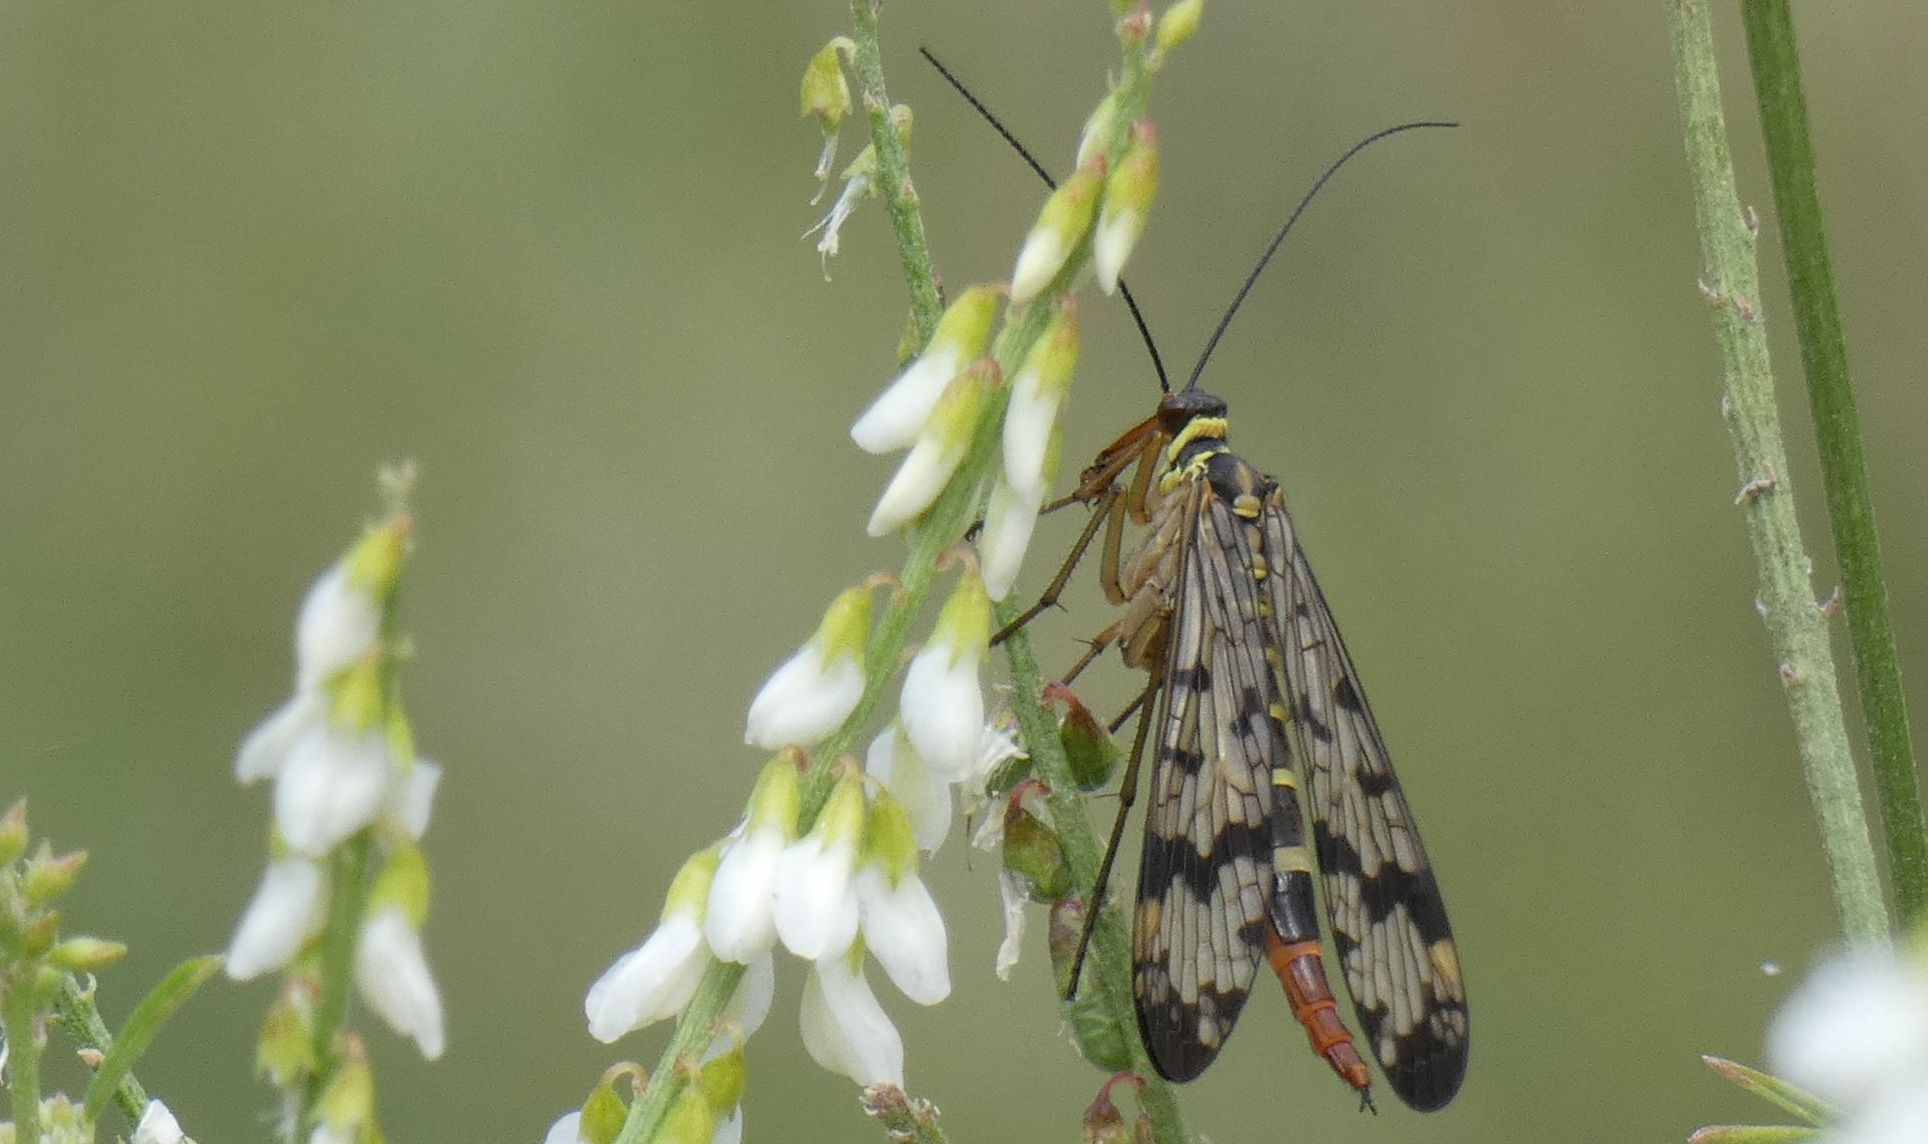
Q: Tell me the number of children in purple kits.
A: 0